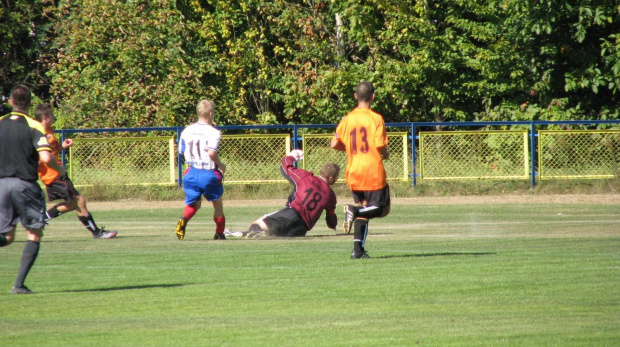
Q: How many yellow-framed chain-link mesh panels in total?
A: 5